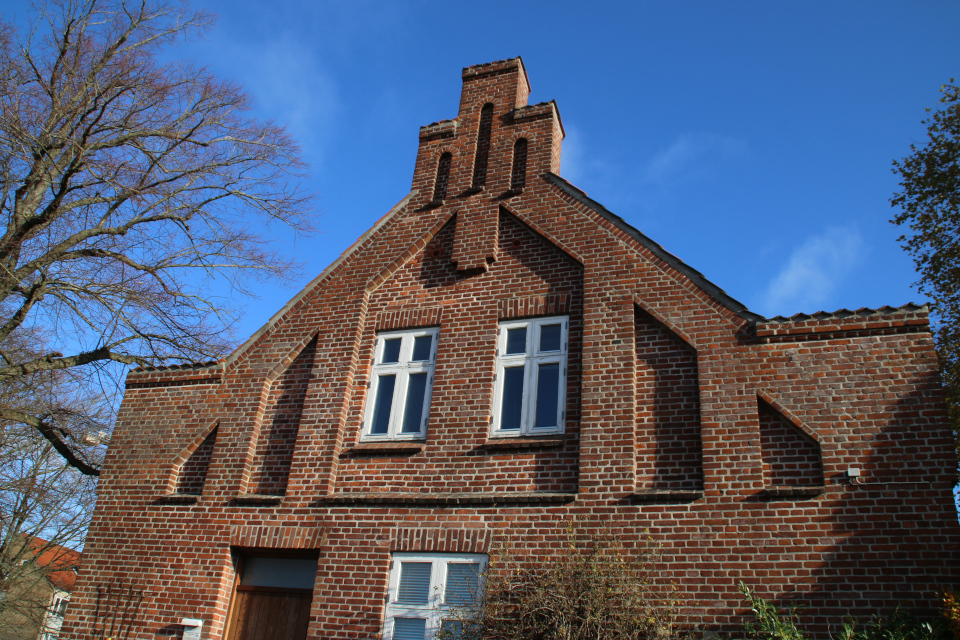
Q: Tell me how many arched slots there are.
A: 3